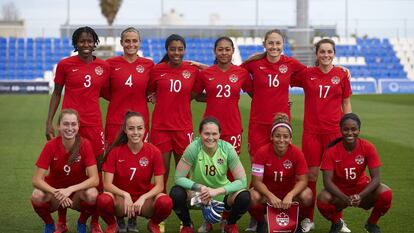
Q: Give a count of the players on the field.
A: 11